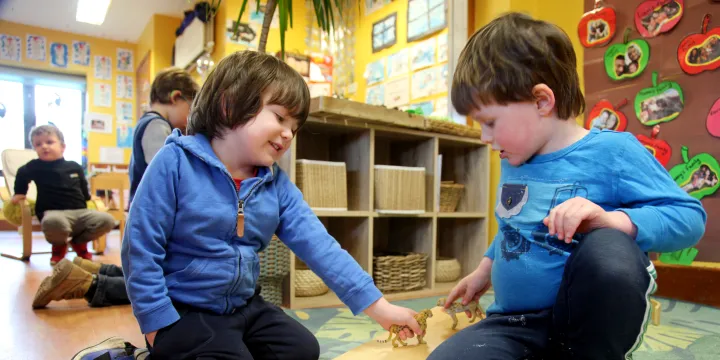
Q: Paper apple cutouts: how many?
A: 9